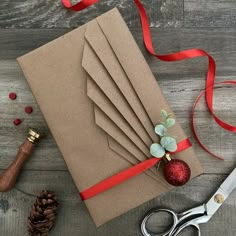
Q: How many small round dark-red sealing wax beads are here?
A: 3